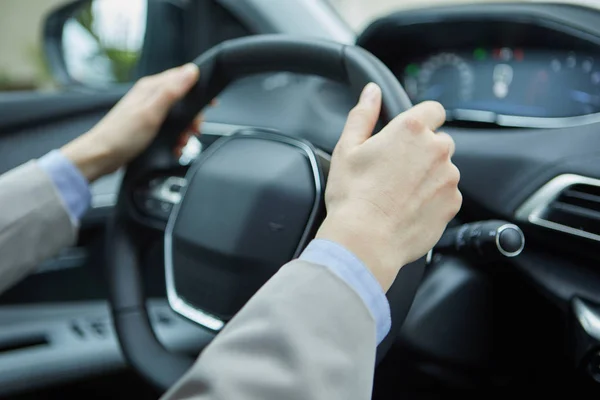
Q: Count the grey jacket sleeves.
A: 2